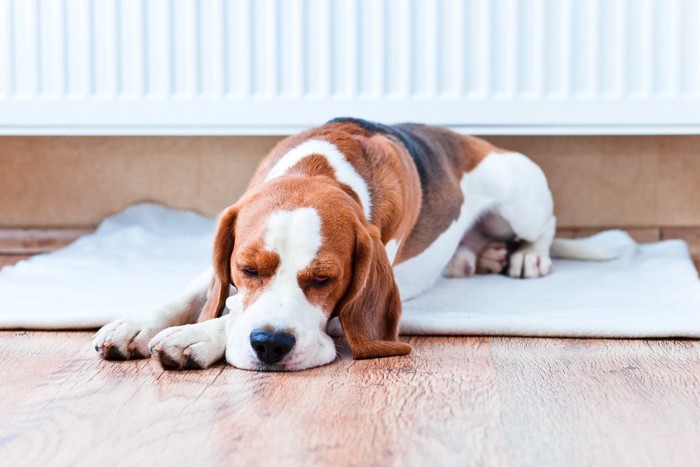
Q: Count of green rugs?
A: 0